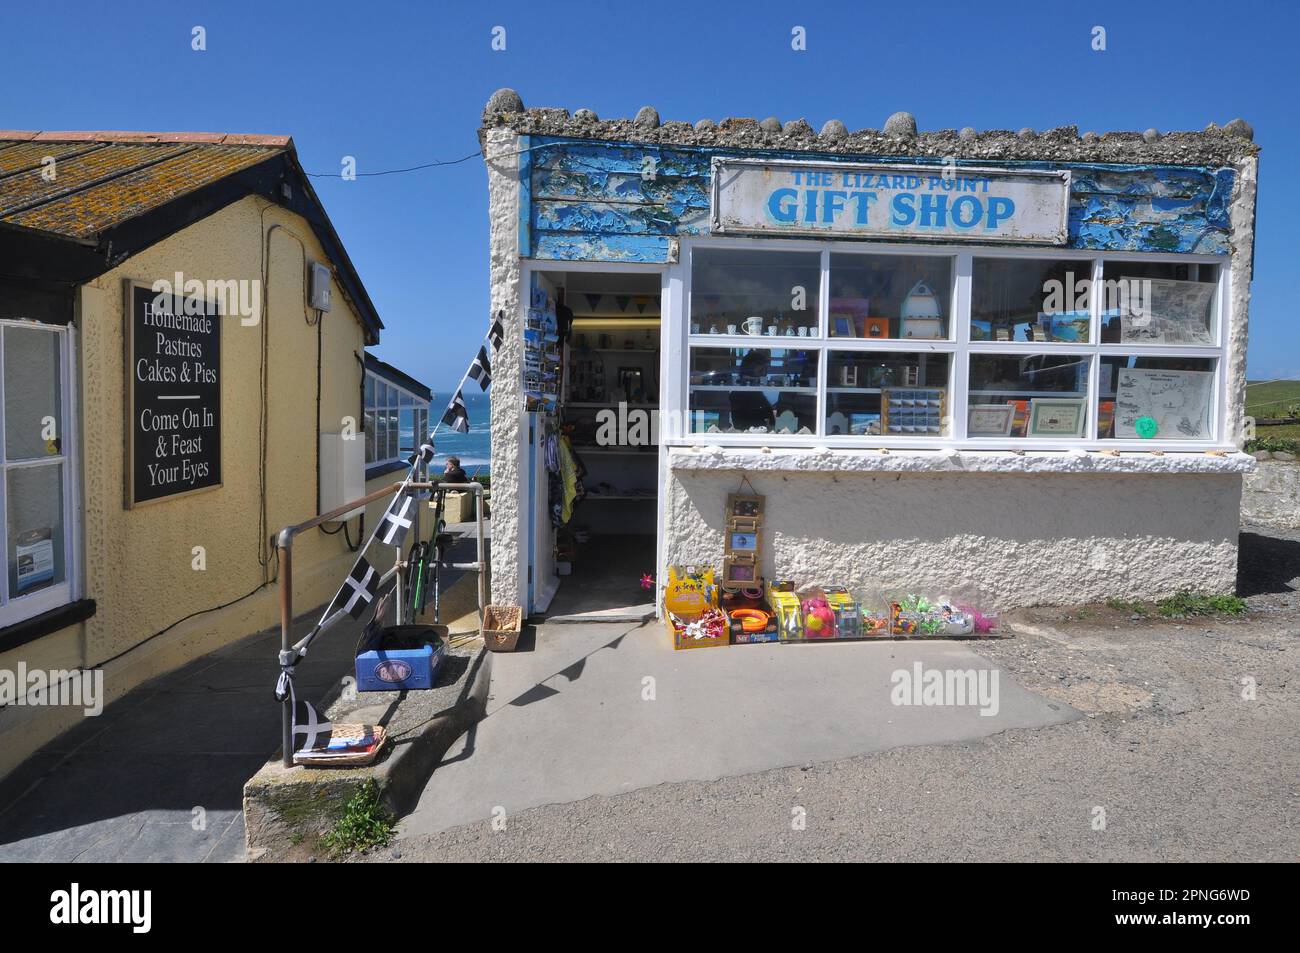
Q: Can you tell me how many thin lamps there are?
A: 1